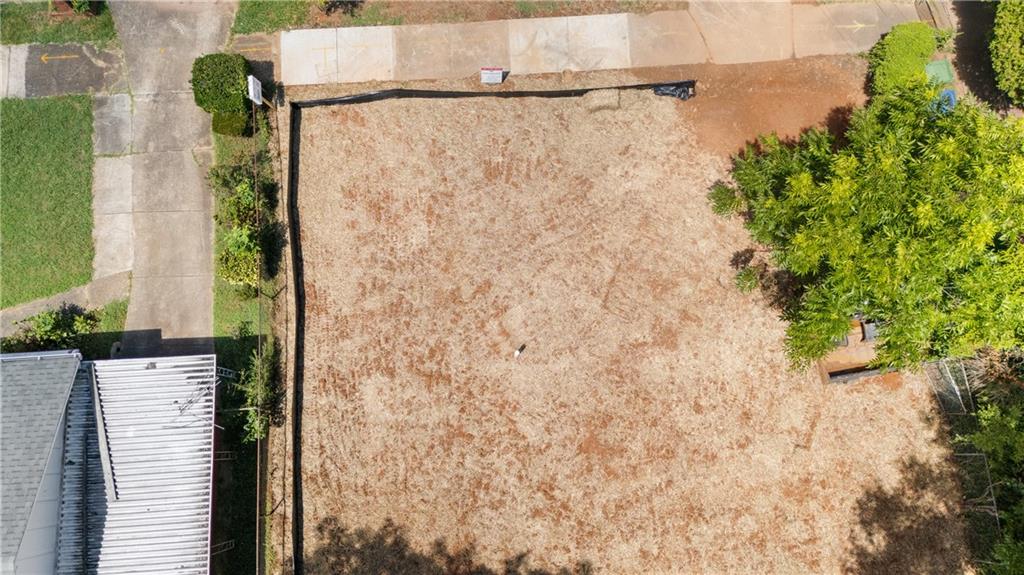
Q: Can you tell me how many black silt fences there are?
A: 1